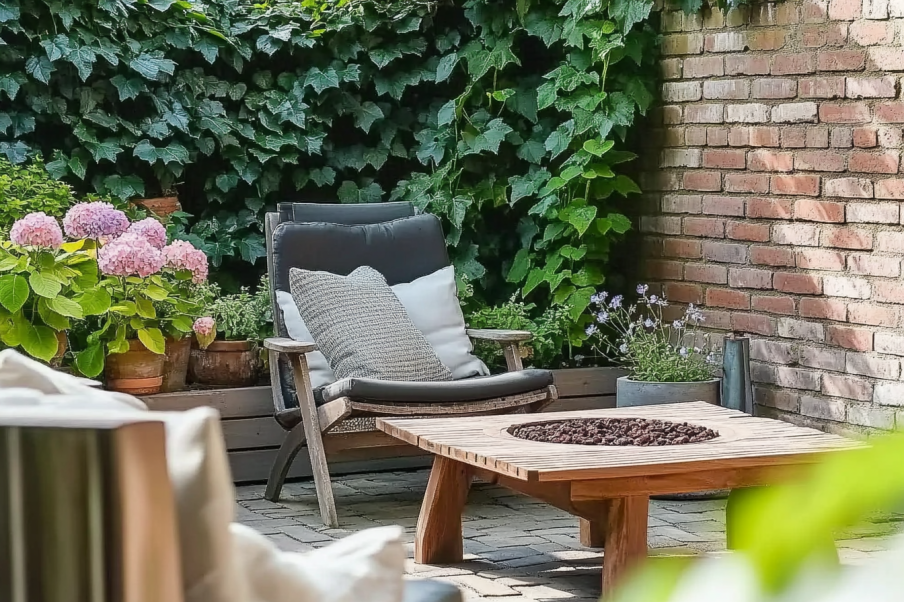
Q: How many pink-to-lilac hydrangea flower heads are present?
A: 6